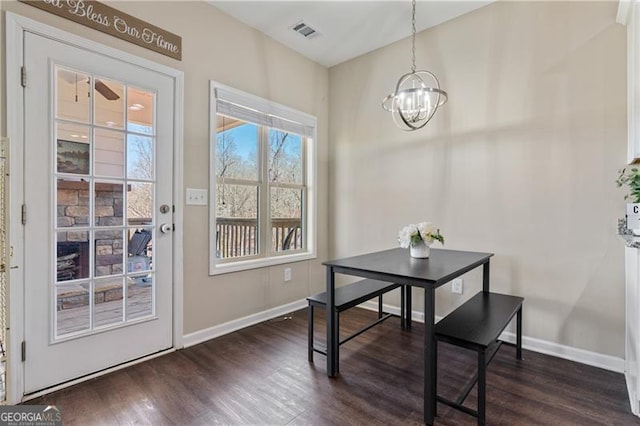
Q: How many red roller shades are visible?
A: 0